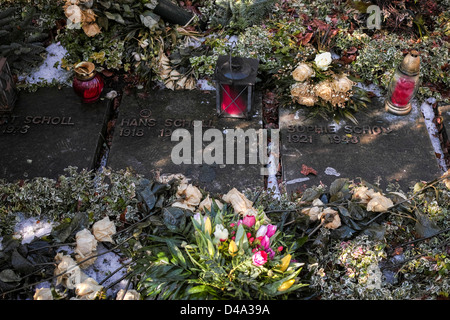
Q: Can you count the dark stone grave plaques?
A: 3